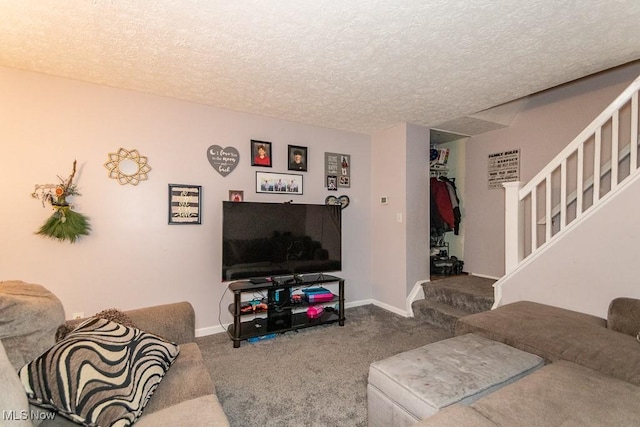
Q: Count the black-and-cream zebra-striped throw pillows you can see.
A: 1